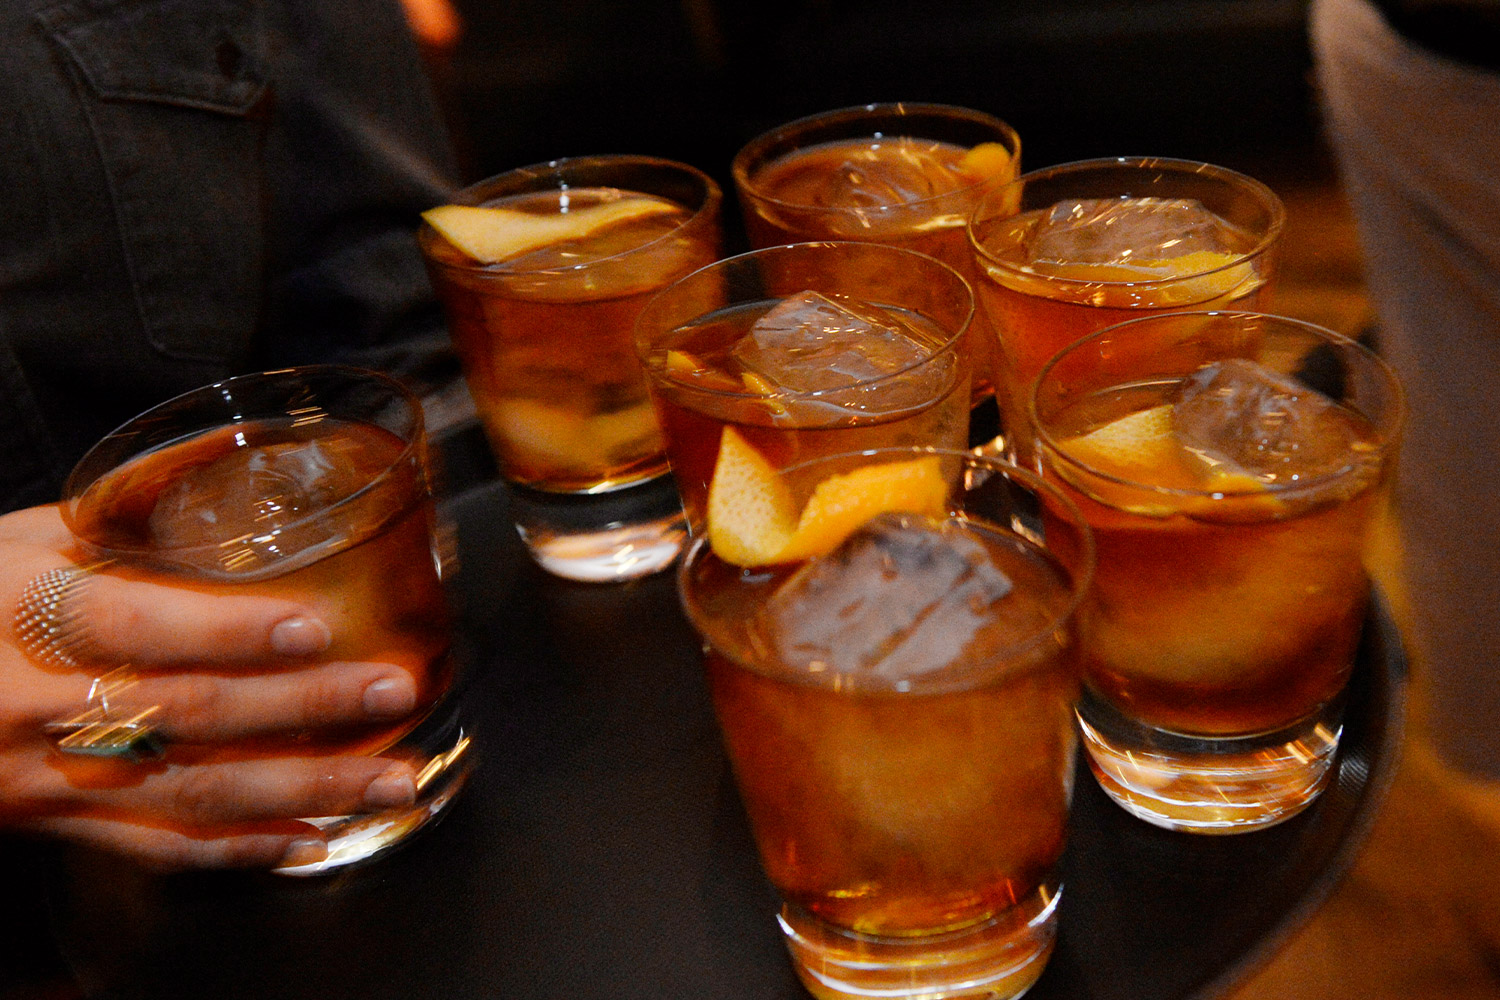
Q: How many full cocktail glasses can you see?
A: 7